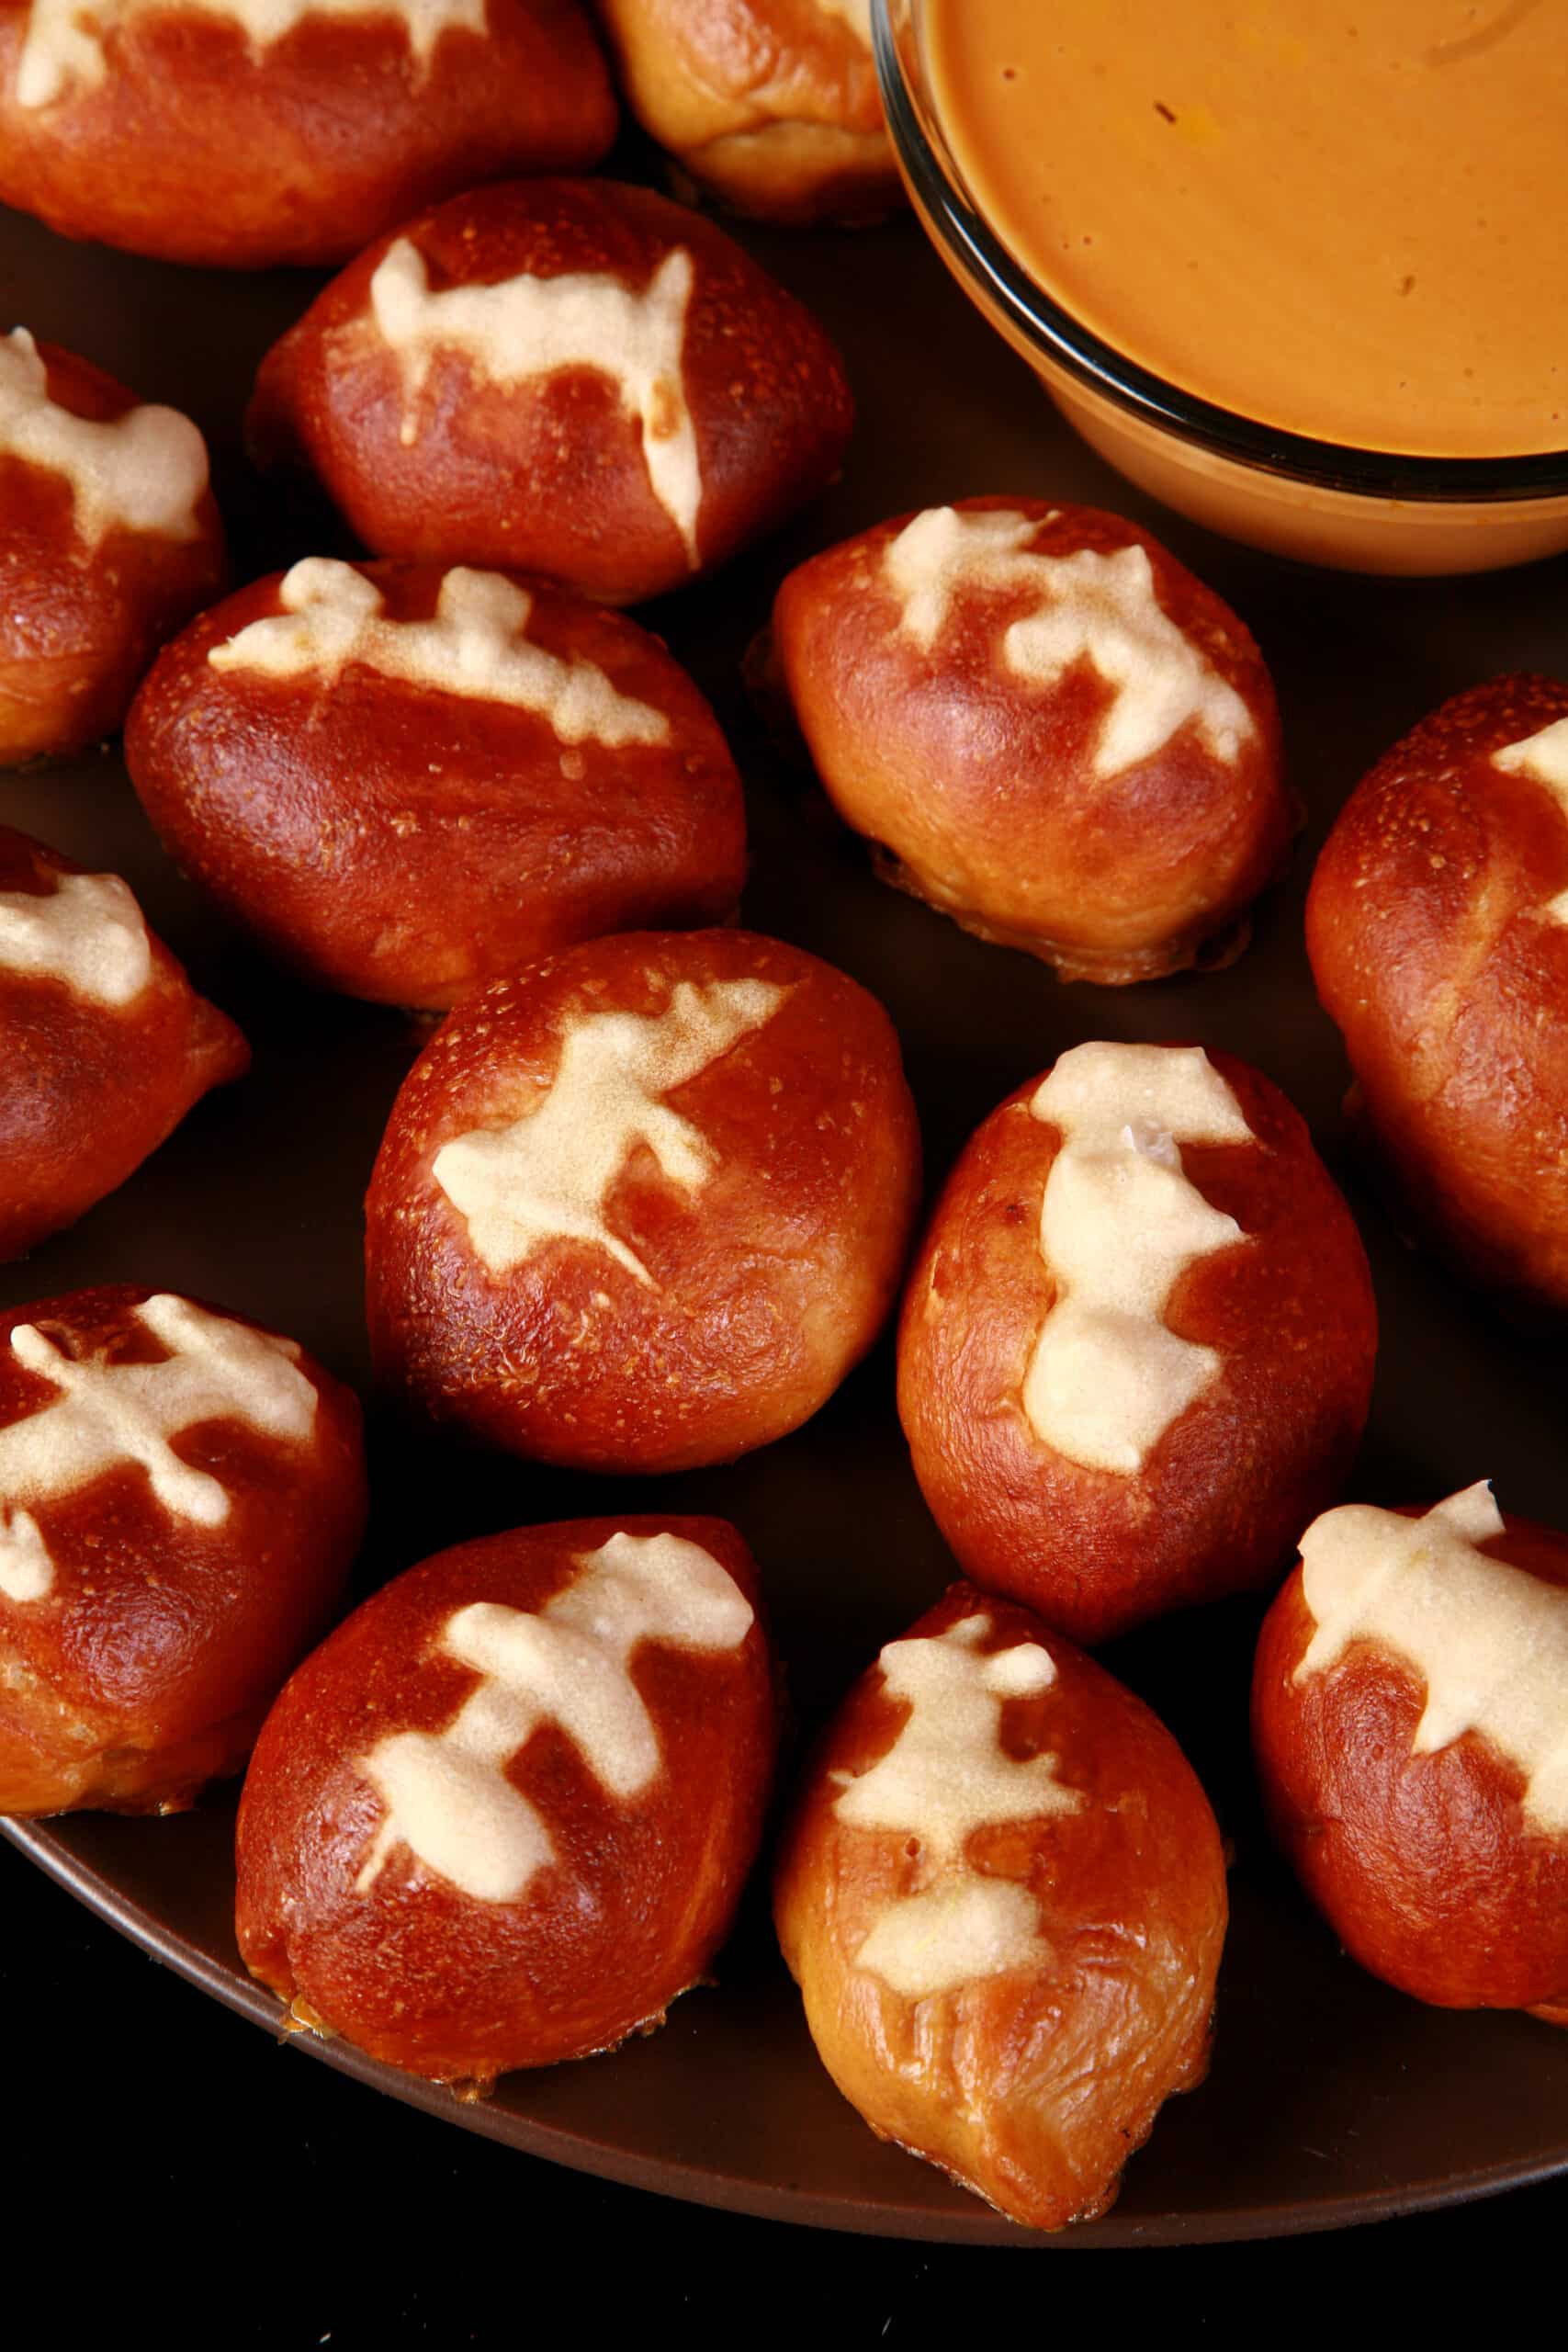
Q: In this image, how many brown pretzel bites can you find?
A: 14